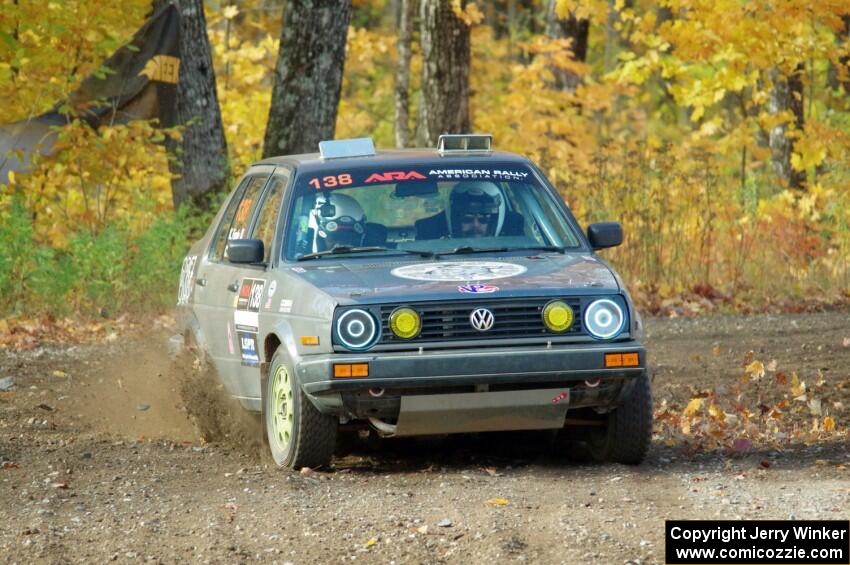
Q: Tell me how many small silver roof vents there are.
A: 2